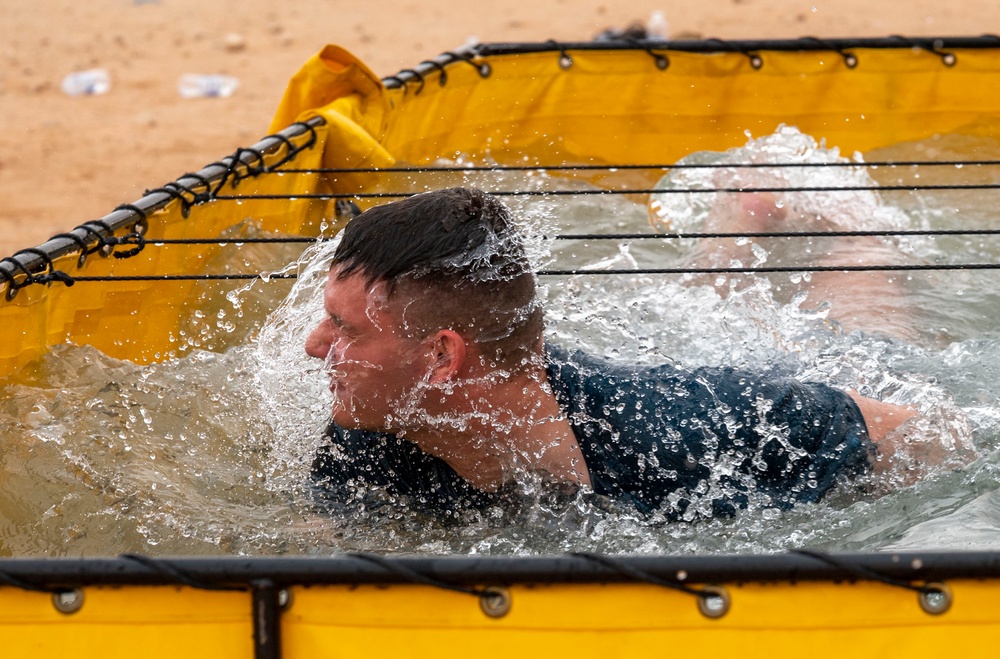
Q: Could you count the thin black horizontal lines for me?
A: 4